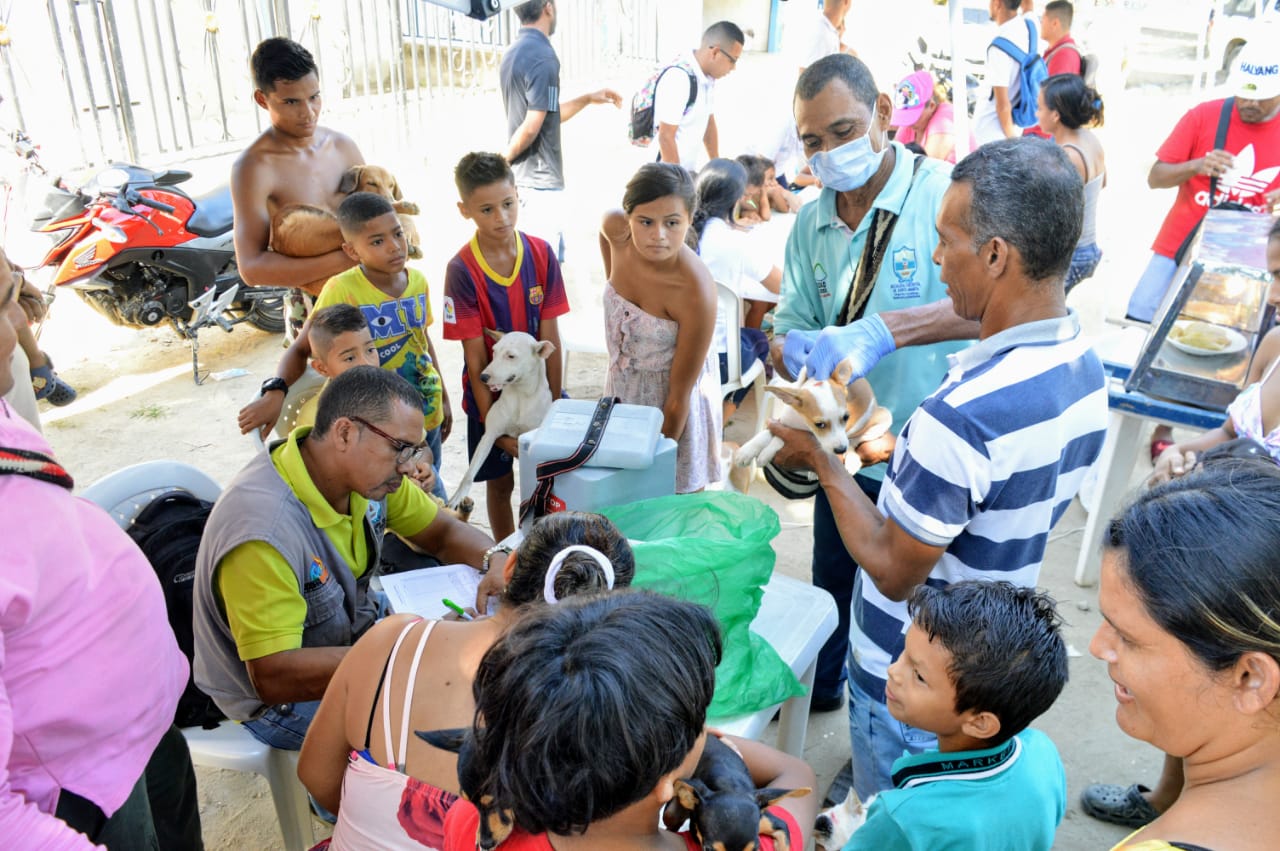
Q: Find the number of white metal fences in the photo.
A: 1